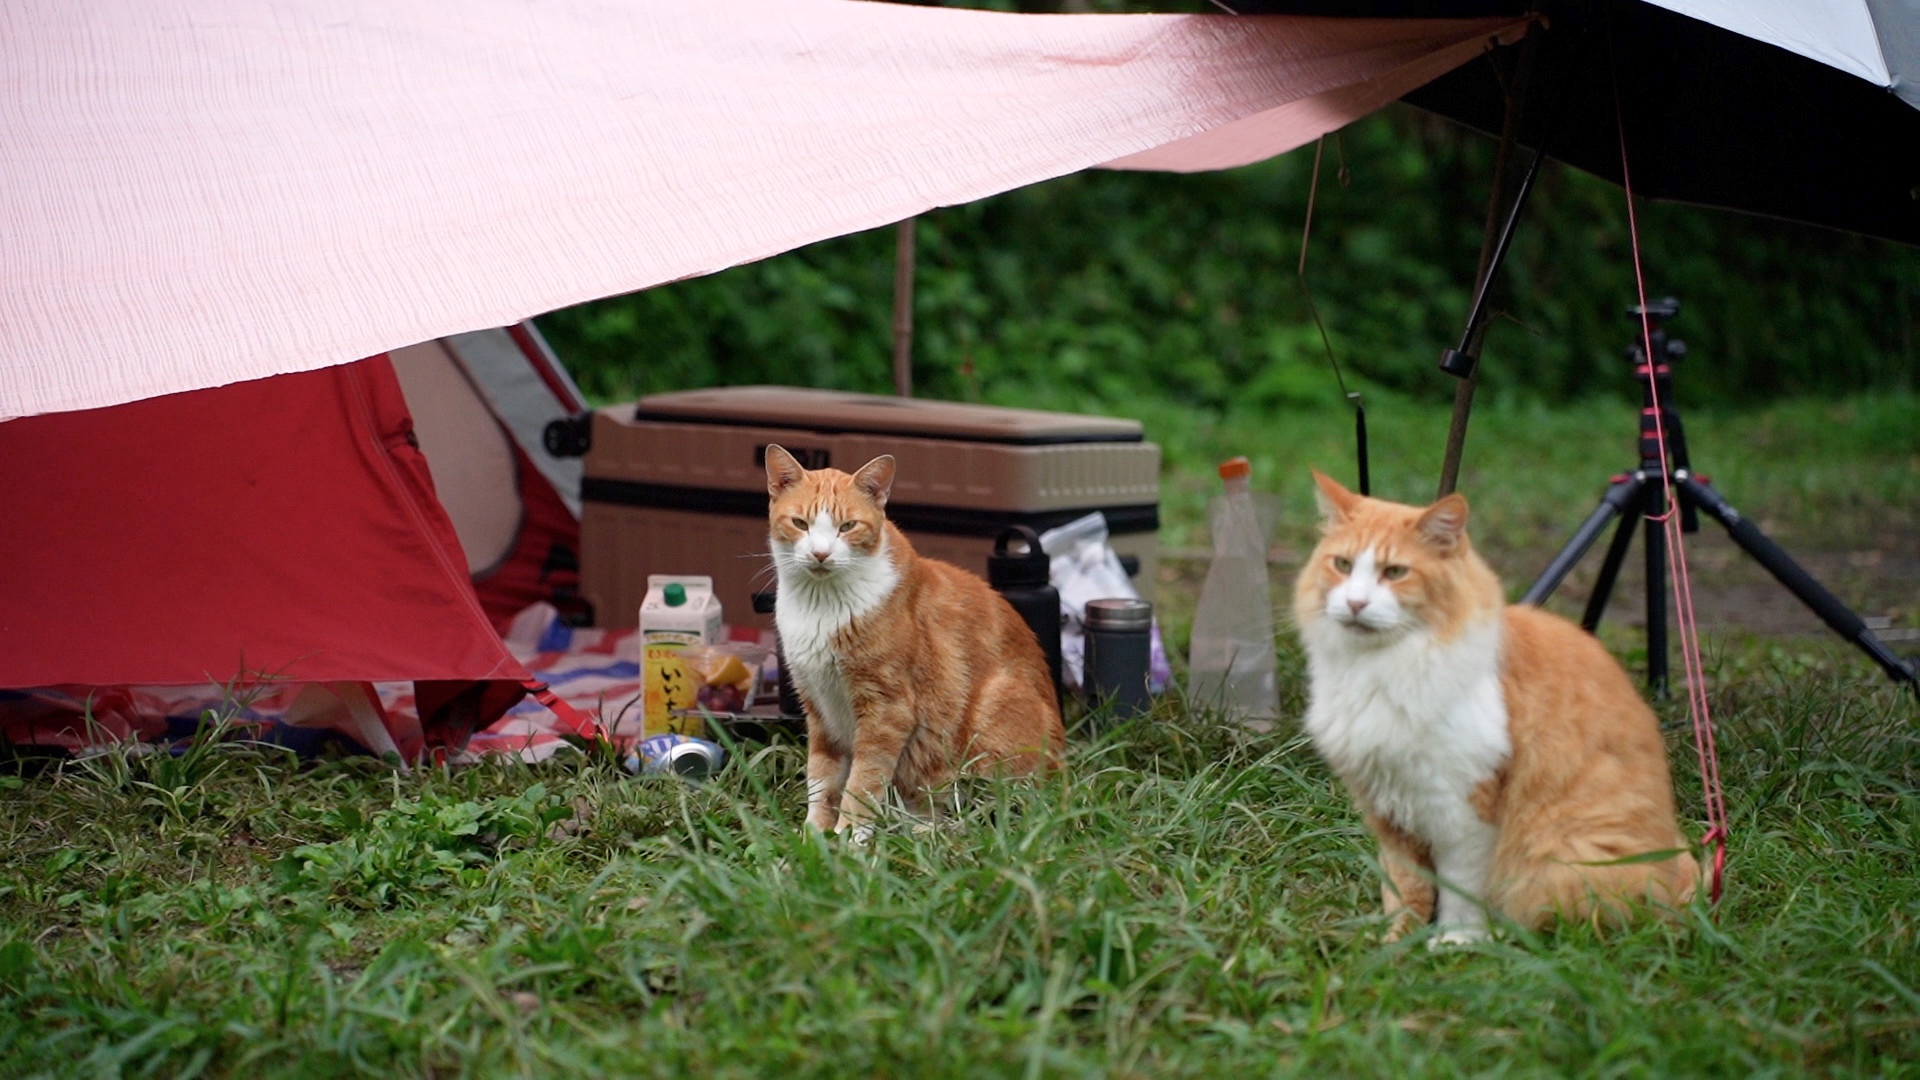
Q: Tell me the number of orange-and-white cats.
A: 2